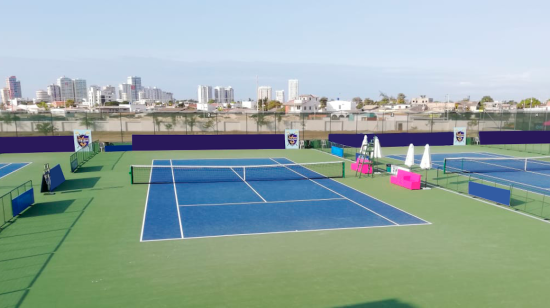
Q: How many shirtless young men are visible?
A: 0